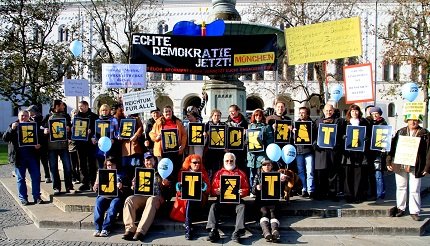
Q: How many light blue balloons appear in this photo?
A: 7